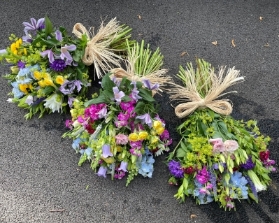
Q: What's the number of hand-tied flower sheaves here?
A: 3